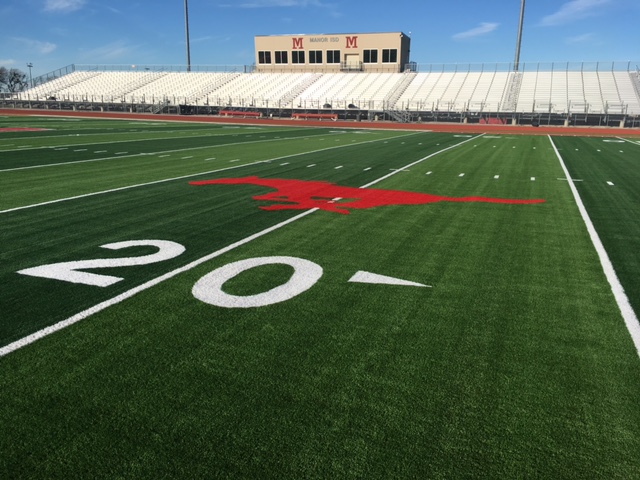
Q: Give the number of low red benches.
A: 2